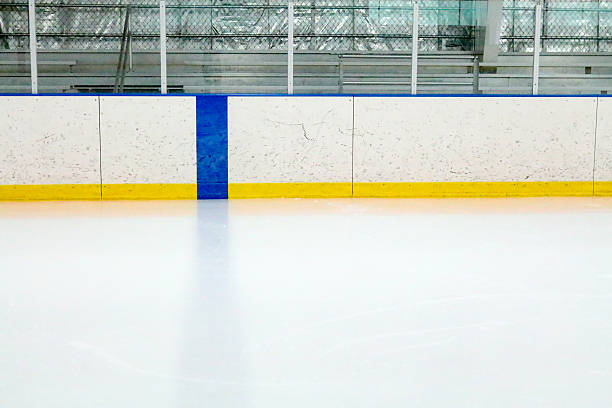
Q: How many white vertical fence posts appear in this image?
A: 5